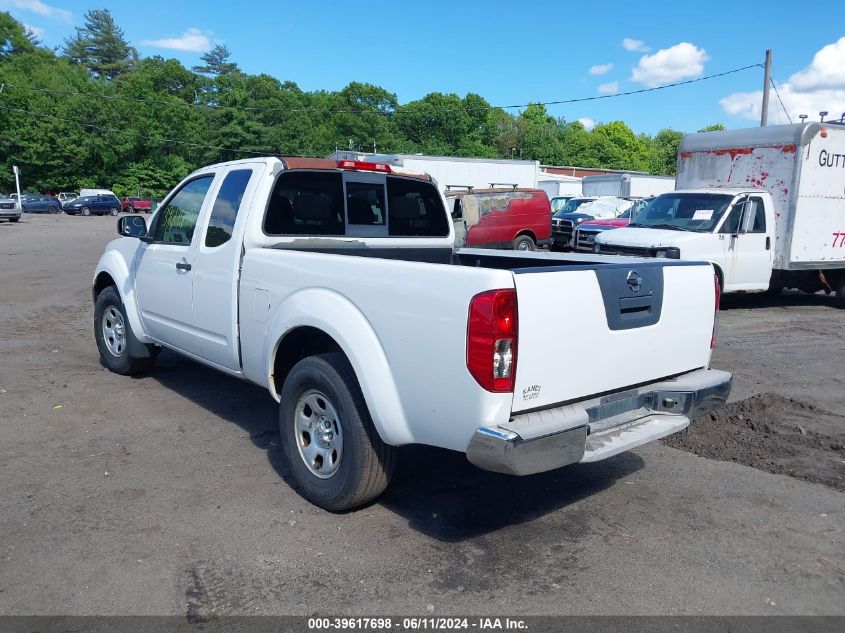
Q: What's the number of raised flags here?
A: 0